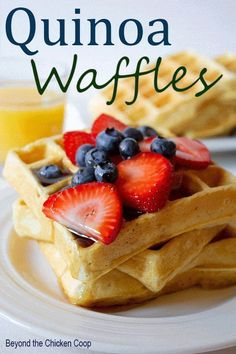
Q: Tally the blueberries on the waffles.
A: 10